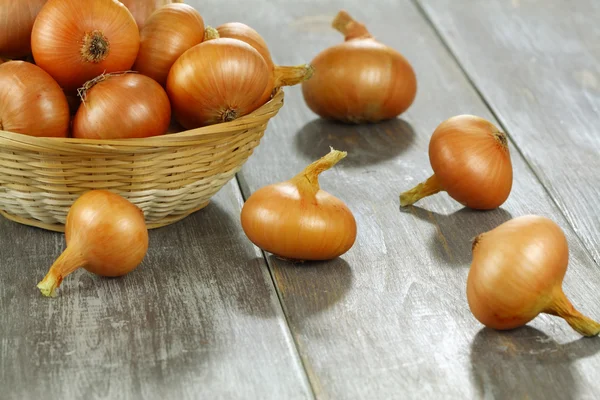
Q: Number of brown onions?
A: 13